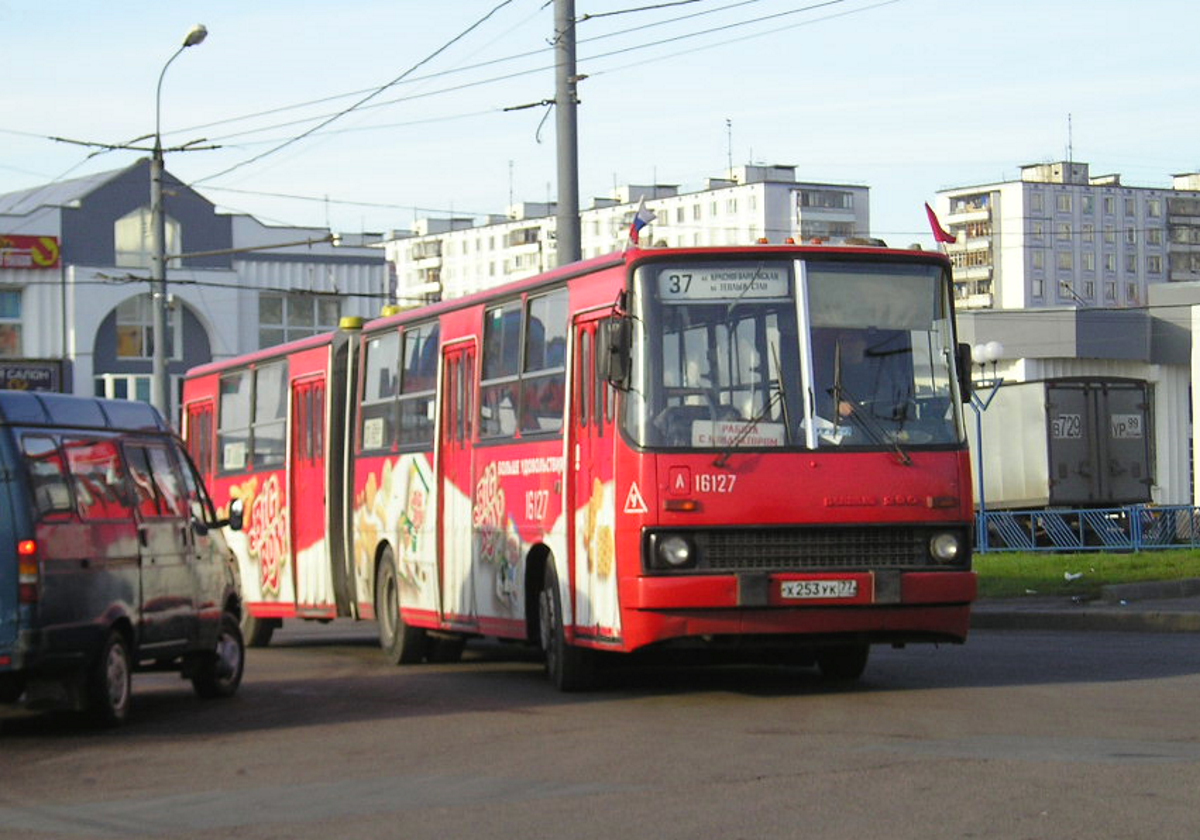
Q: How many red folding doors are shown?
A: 4